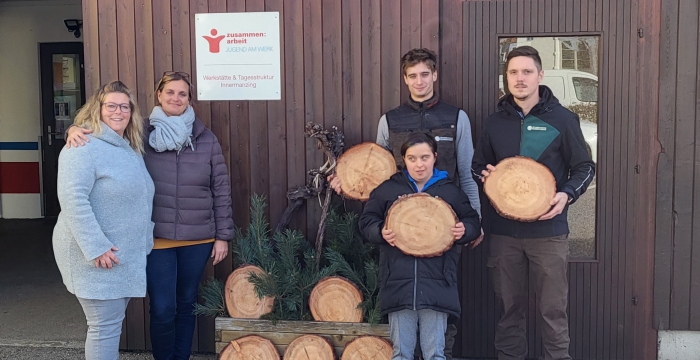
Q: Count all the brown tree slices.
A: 8